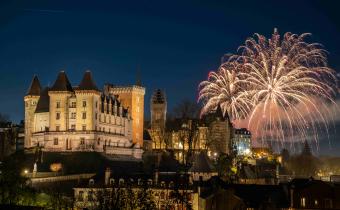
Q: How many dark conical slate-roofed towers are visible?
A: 3